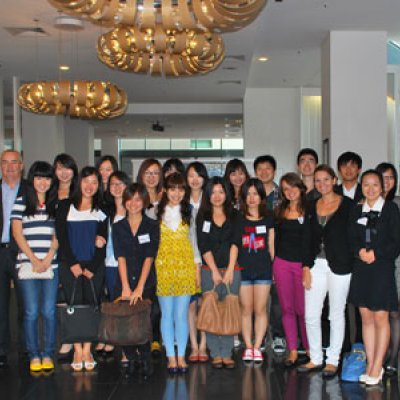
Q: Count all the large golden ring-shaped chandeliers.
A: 3